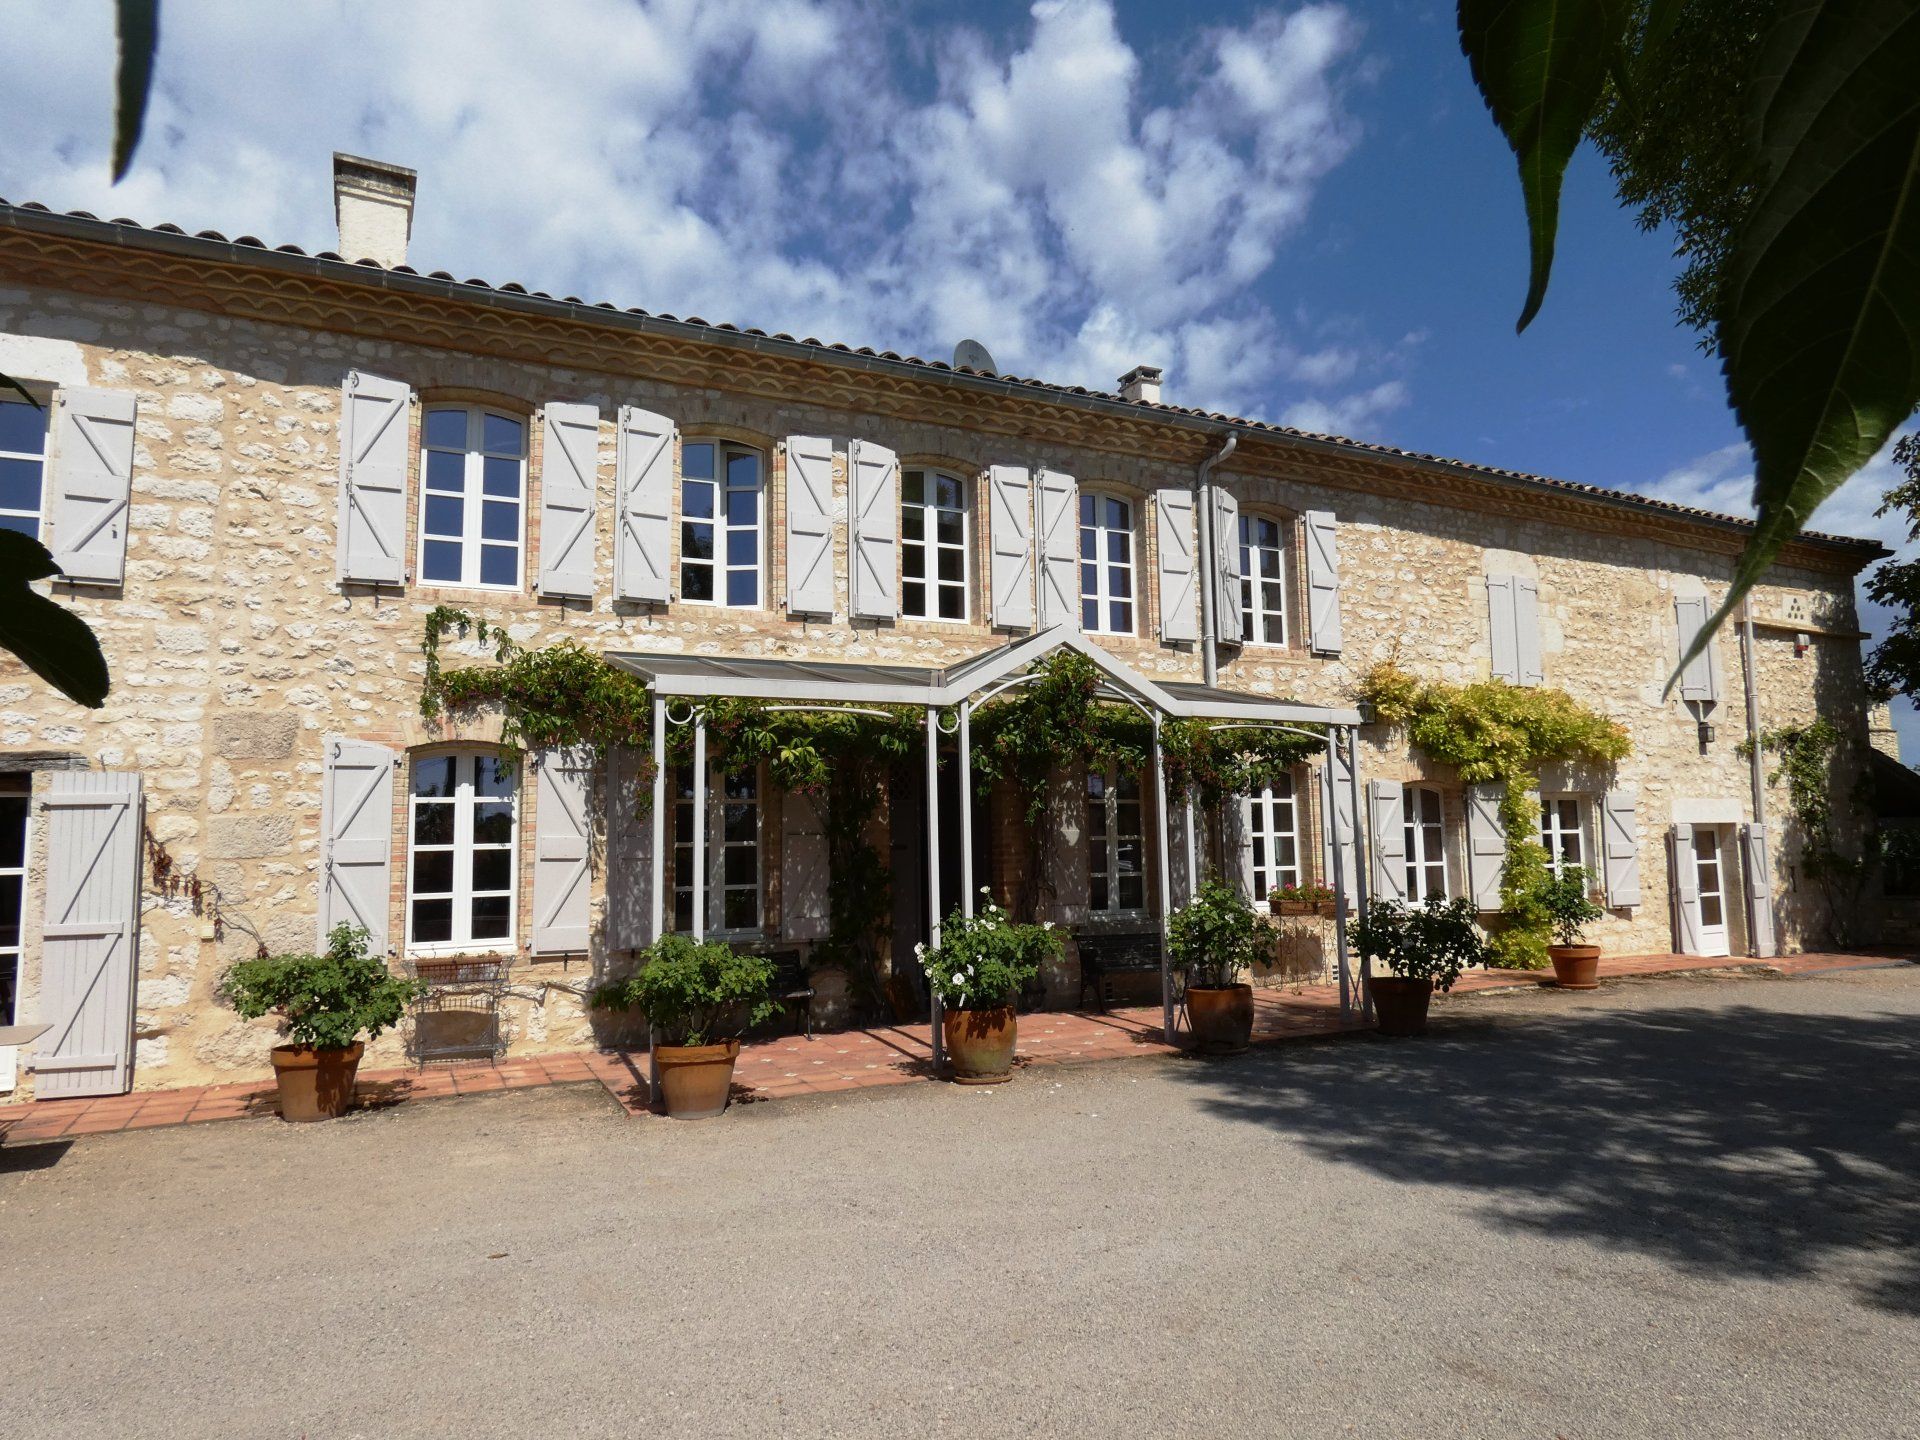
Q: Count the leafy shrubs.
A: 6